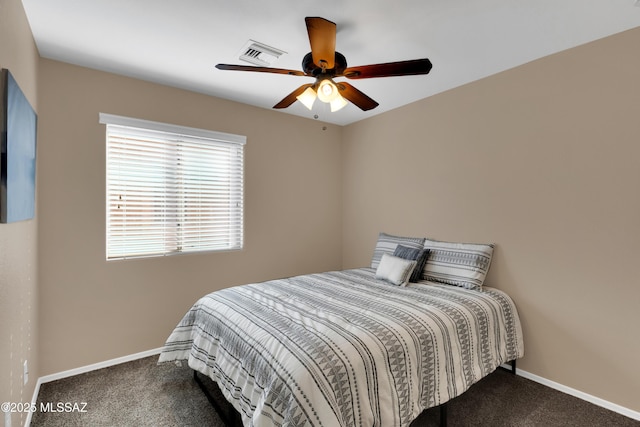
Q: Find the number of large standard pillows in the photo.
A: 2